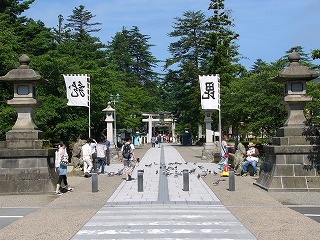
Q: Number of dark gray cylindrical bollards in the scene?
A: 4